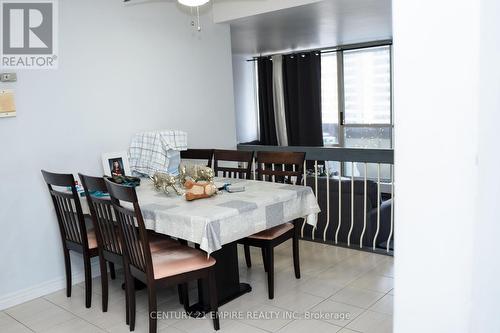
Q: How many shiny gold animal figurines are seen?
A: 2